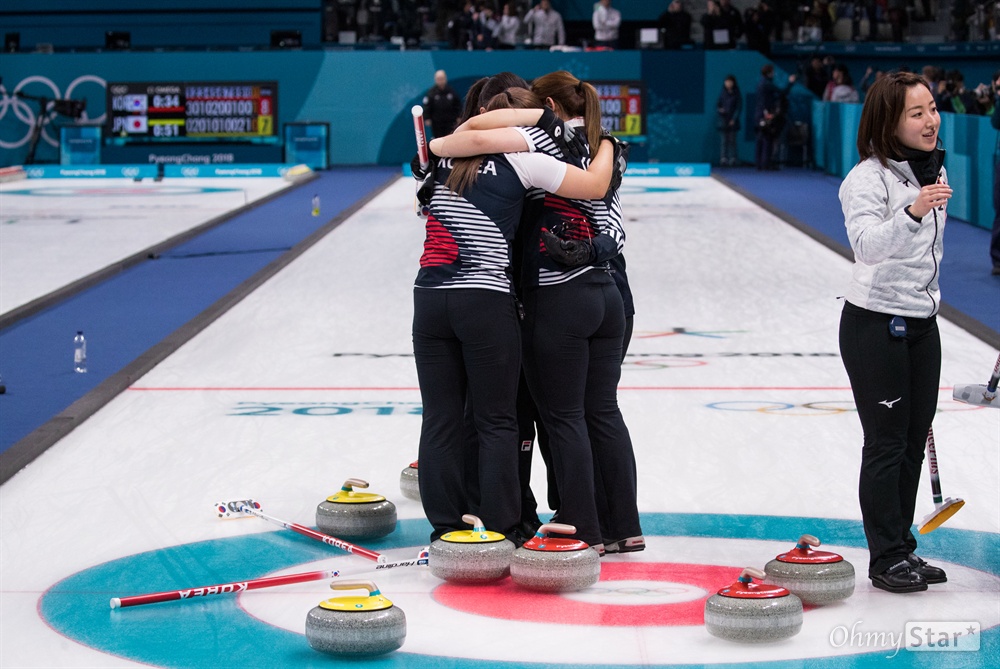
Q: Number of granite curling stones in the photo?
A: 7